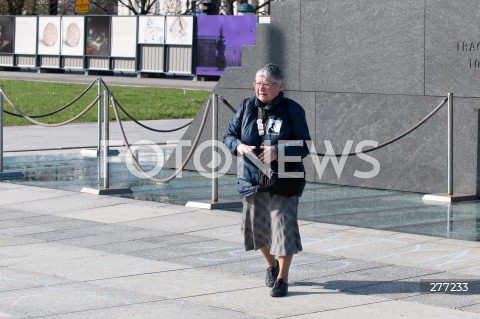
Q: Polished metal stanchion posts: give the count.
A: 5